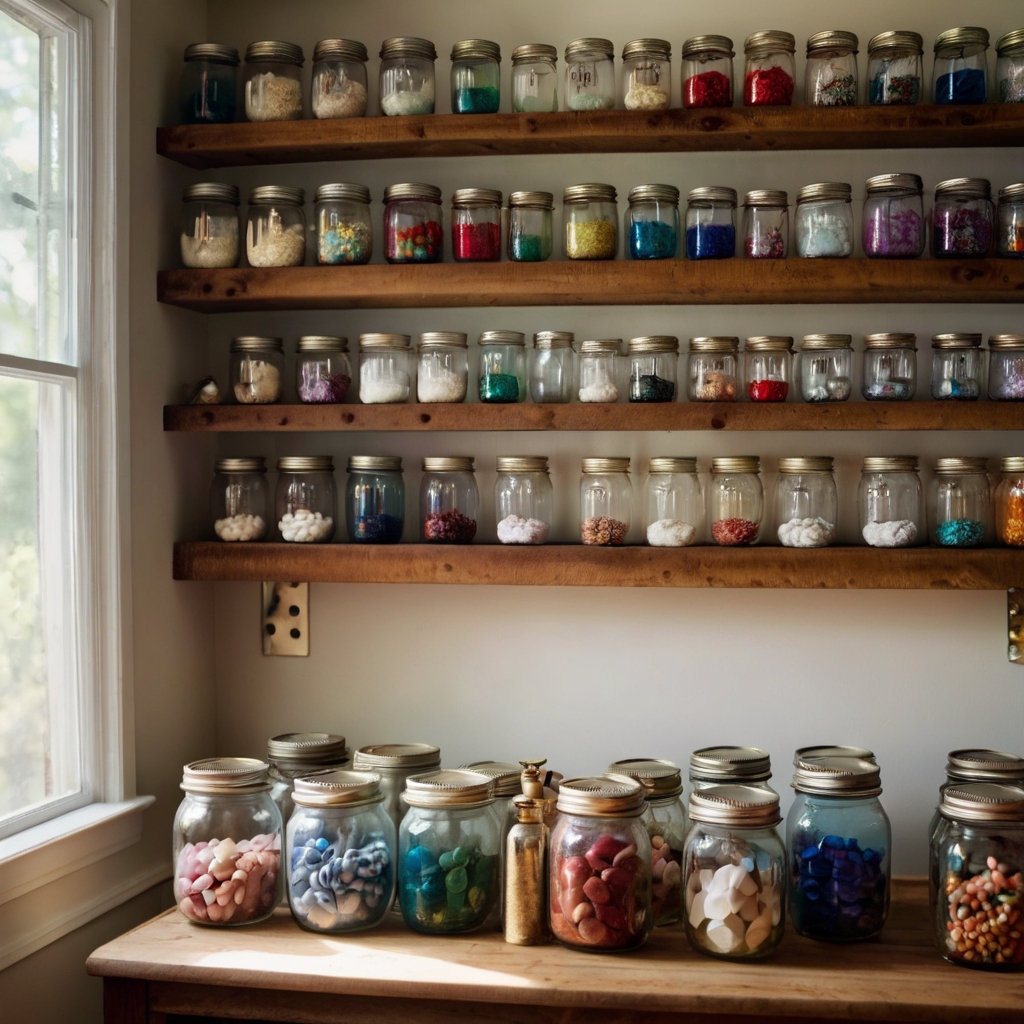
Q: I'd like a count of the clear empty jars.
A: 1